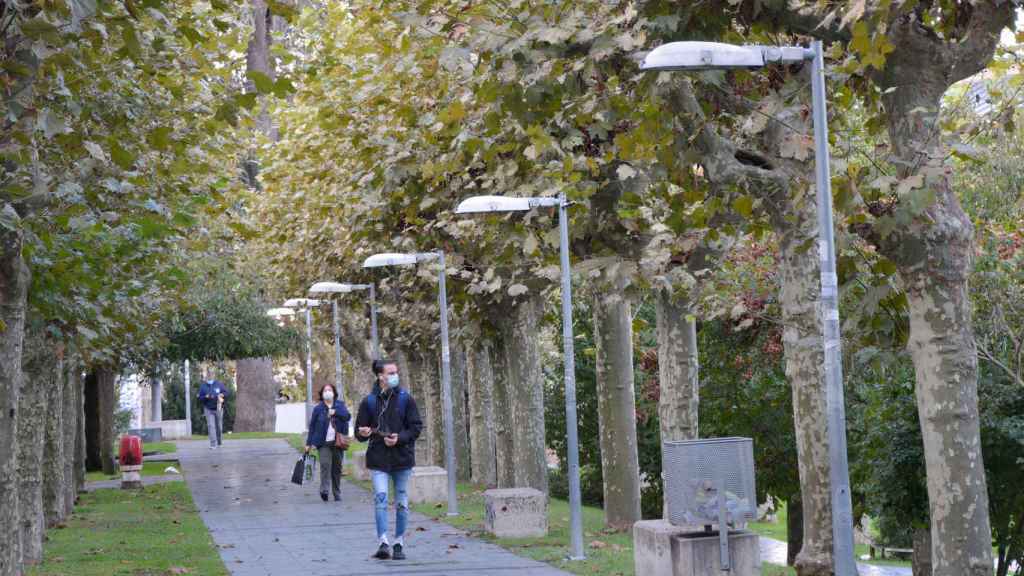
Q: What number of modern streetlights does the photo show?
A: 6